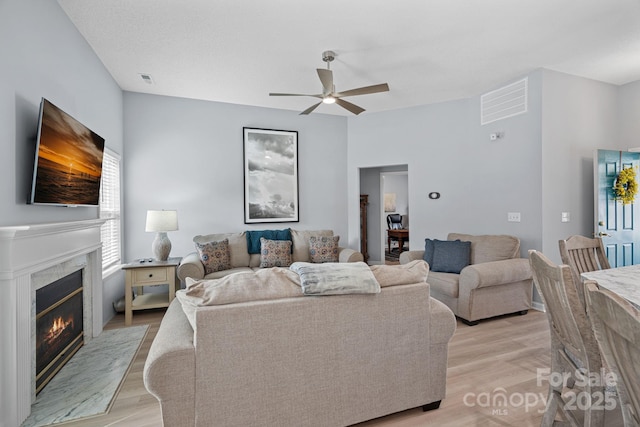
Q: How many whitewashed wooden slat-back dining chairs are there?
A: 3